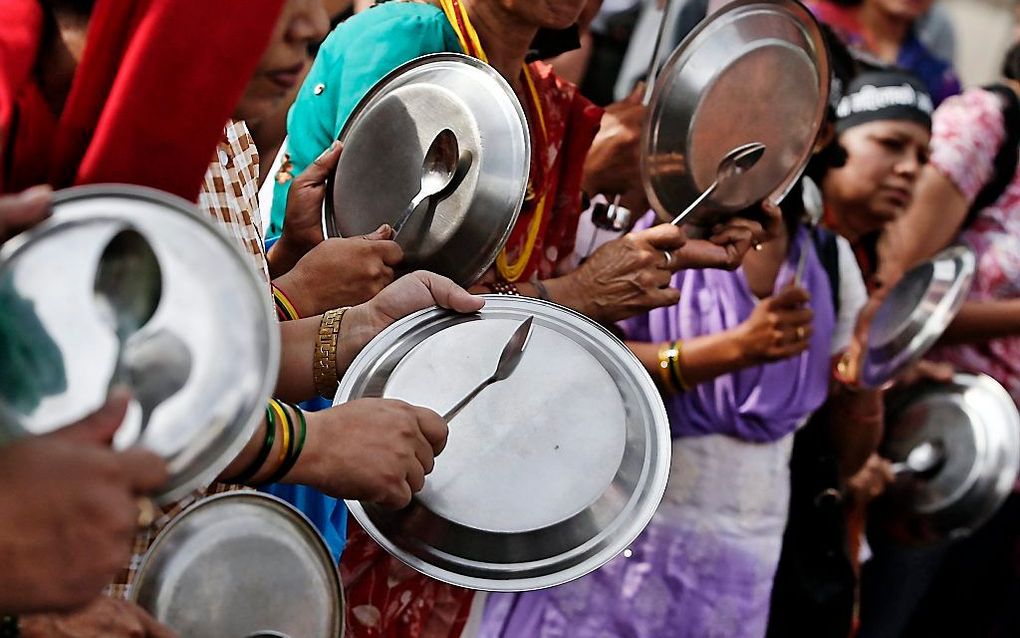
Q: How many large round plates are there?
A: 7